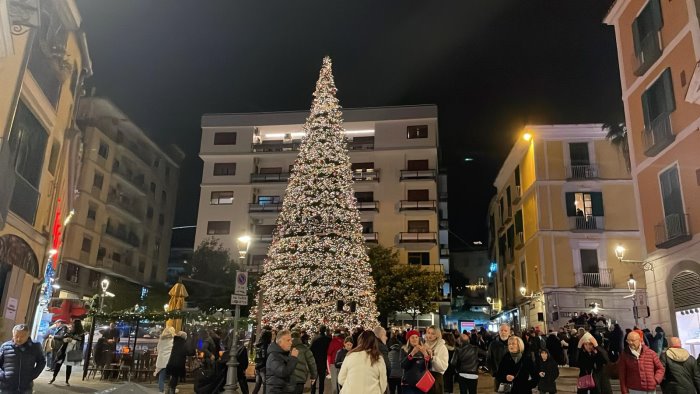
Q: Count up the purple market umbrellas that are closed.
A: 0